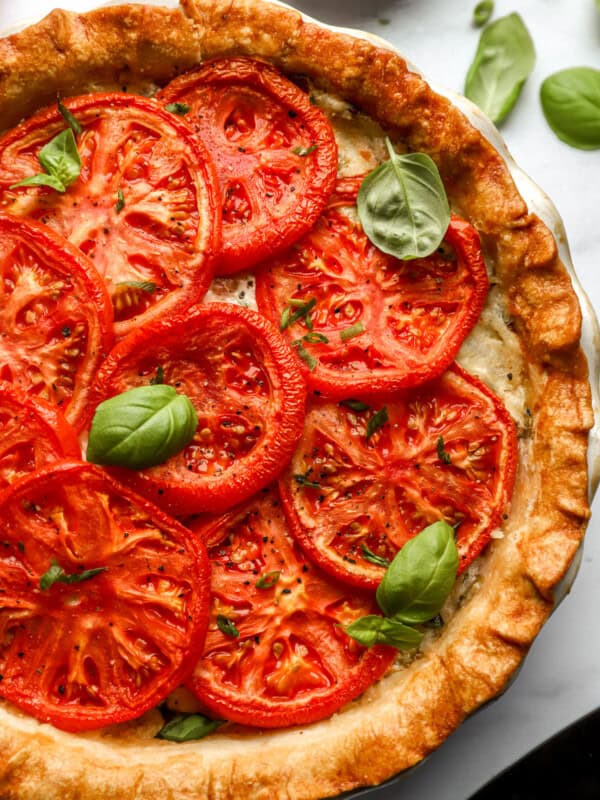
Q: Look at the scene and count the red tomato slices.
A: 9